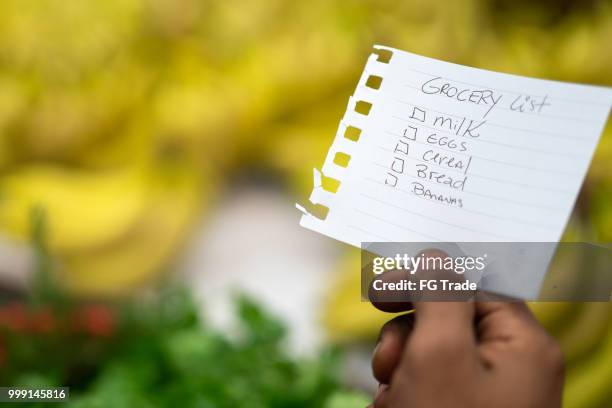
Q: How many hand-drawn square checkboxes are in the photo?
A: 5